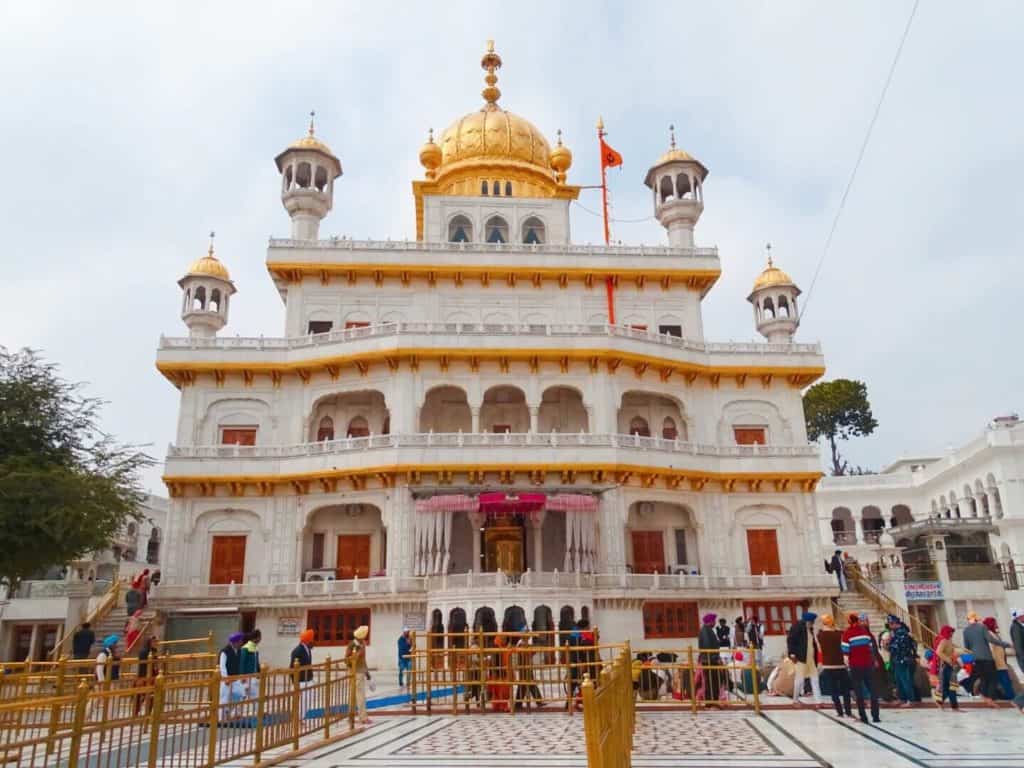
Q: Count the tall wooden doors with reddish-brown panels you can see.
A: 4